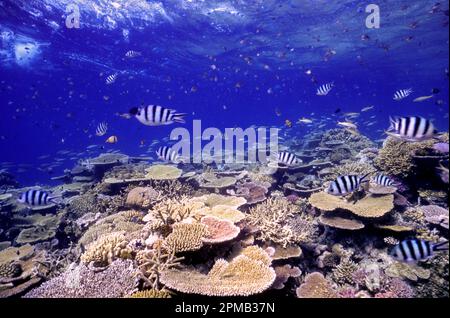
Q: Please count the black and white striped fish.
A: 13